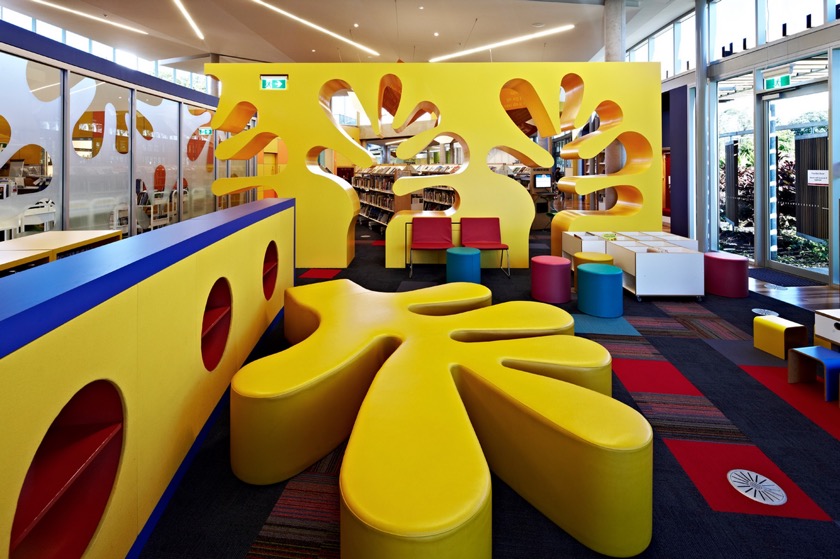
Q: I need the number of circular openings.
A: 3